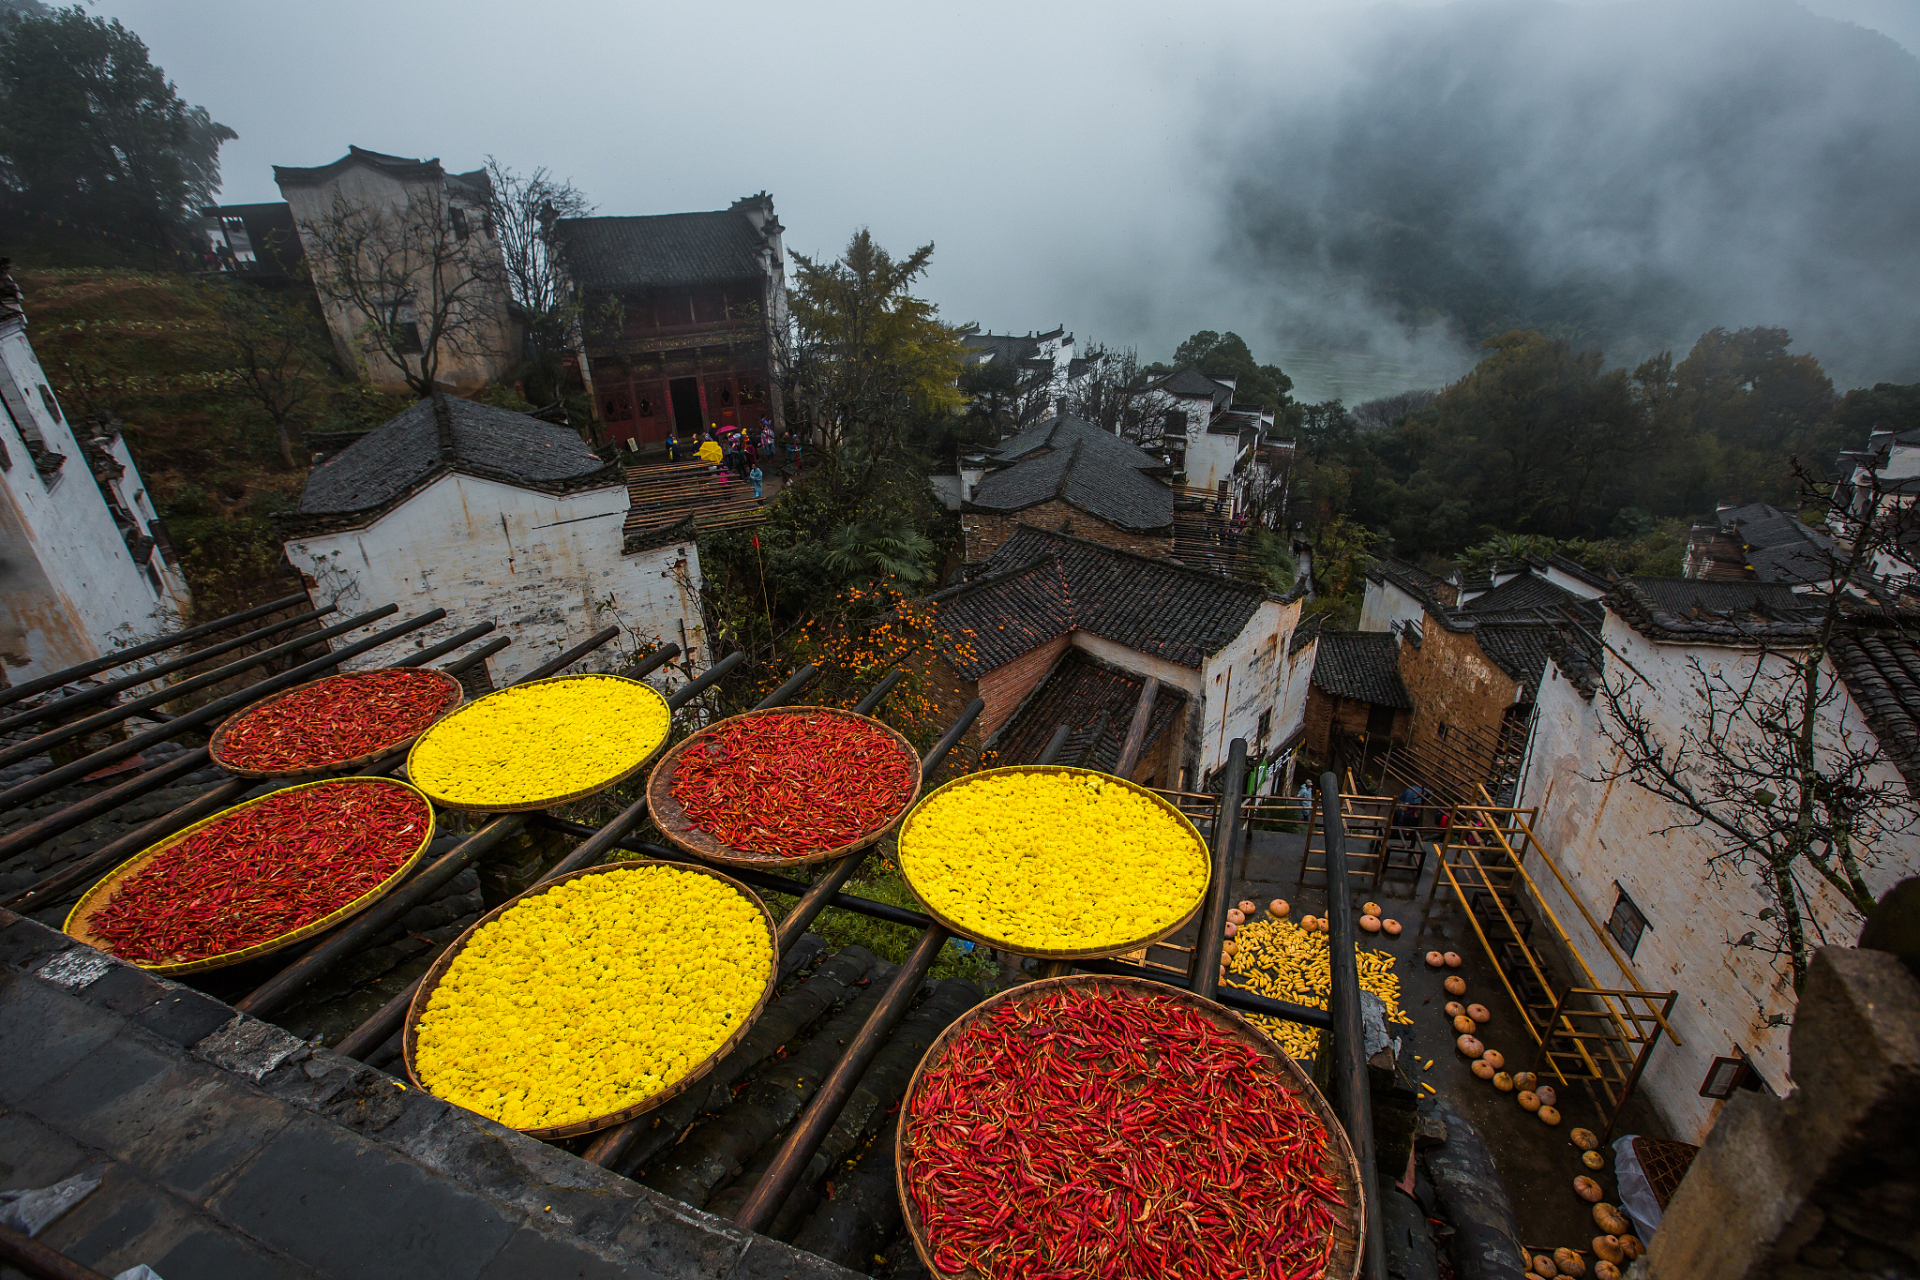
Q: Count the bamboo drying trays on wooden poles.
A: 7